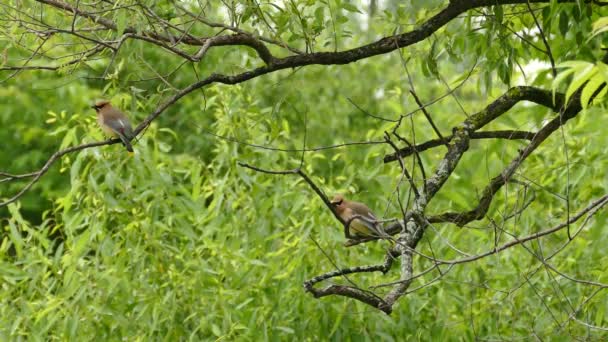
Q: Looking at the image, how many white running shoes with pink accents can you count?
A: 0